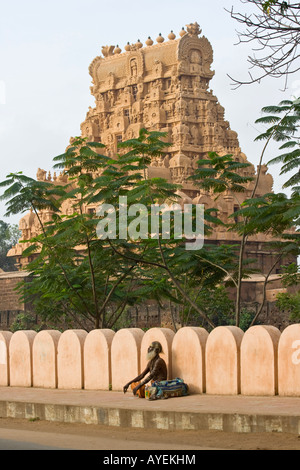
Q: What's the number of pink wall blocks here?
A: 11